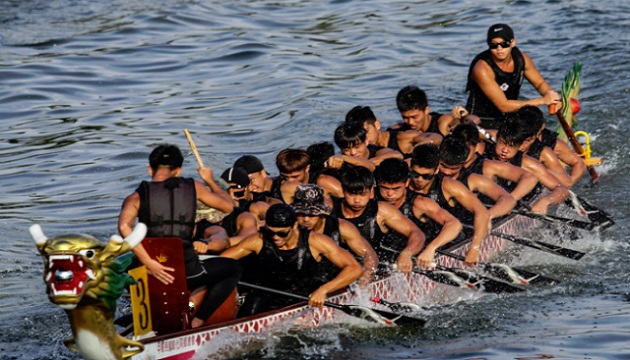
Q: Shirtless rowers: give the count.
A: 0